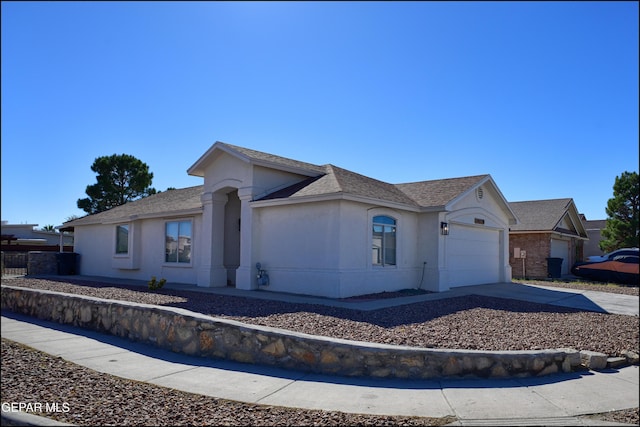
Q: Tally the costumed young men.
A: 0